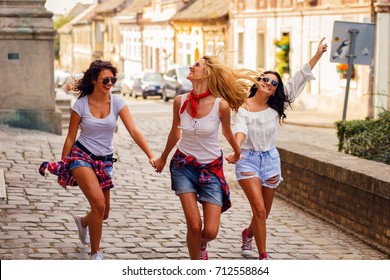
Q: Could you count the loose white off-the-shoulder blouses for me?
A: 1